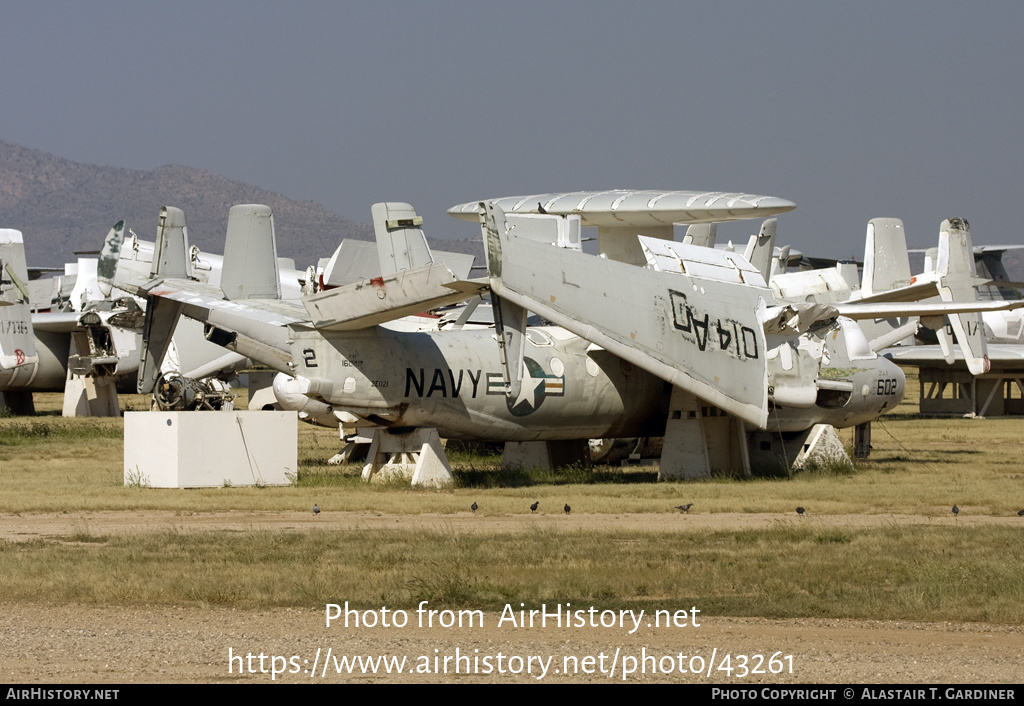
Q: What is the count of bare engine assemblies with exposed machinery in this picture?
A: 1